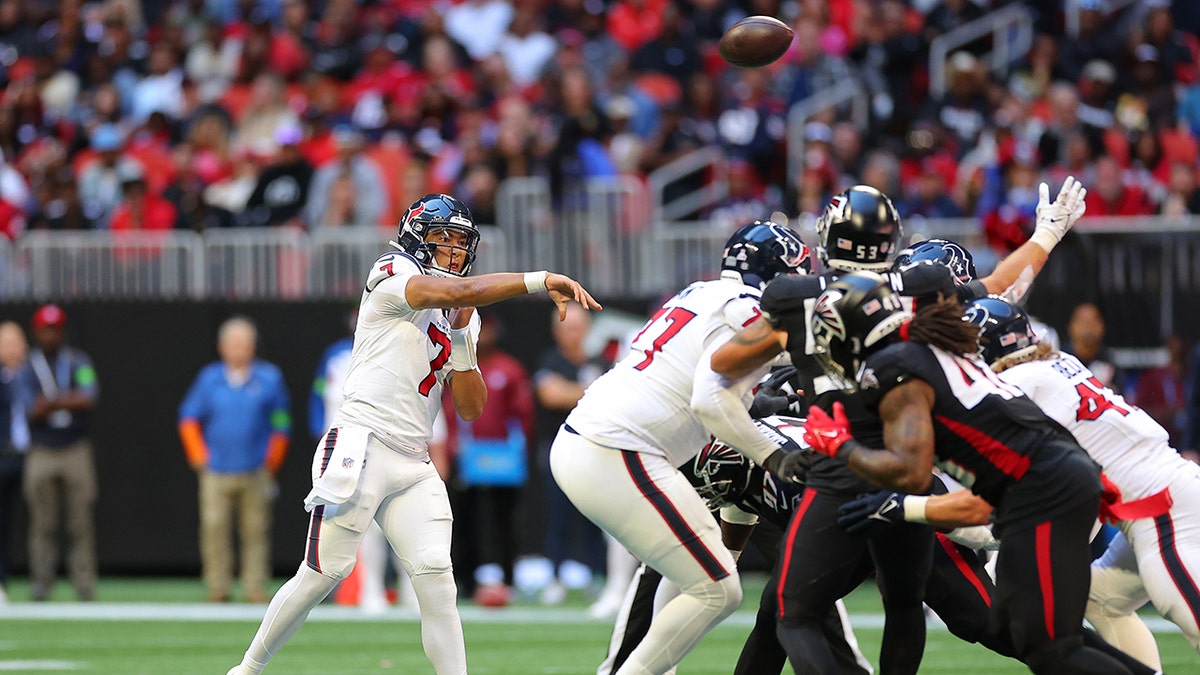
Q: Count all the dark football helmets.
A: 7